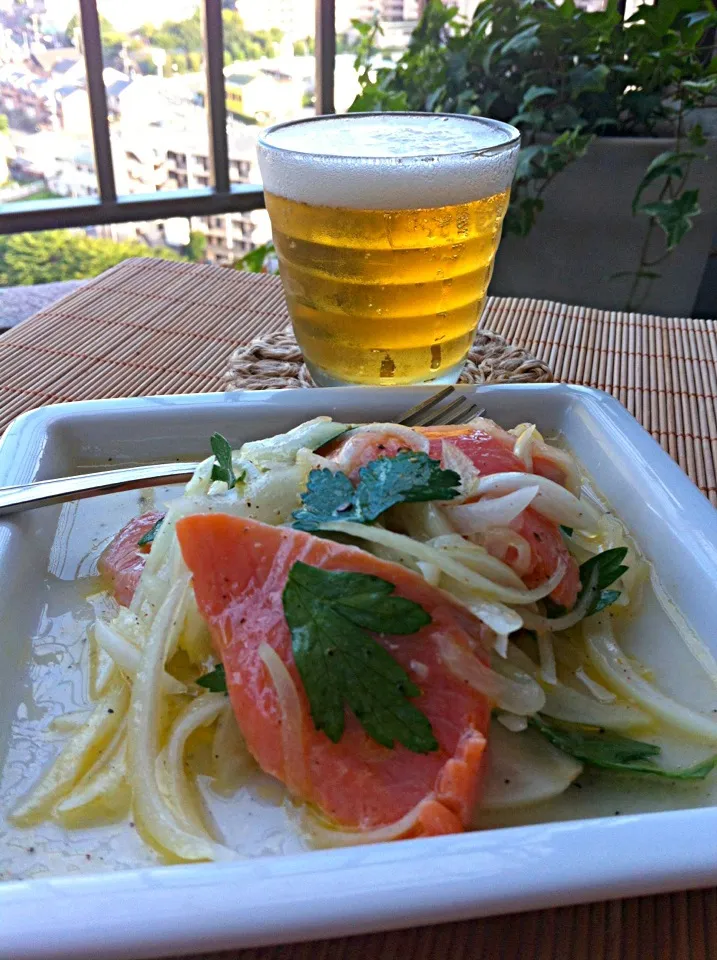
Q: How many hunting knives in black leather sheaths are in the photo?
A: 0